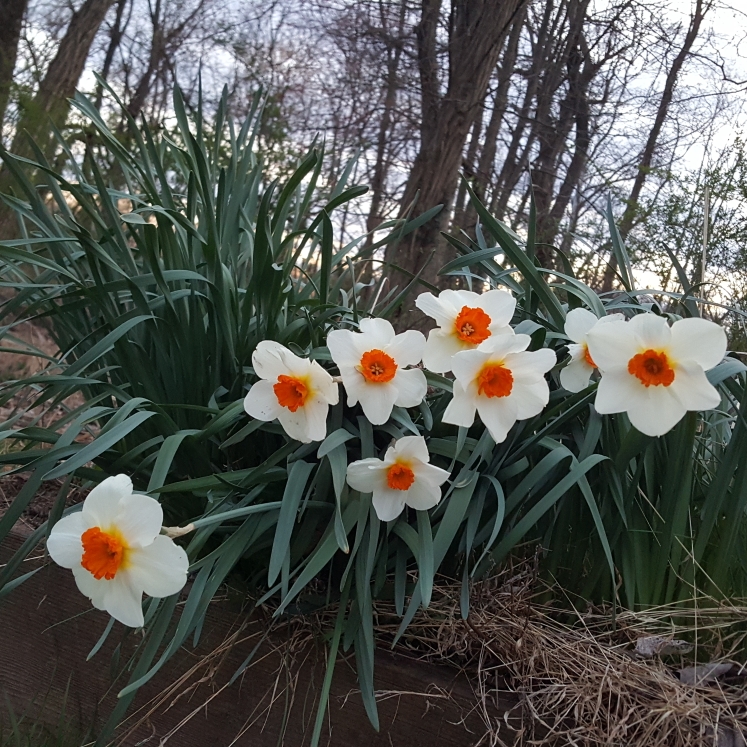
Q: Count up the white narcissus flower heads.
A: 8